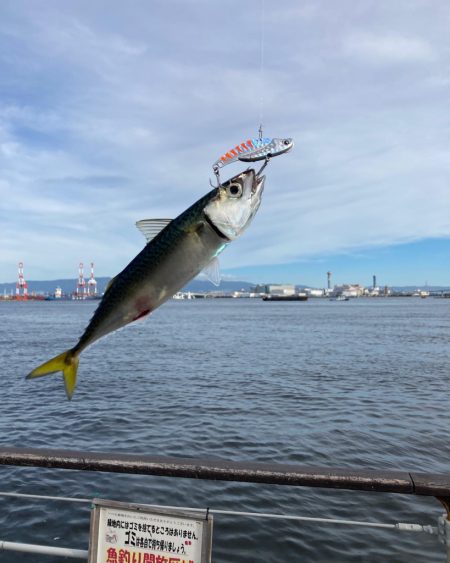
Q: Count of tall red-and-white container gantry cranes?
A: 3